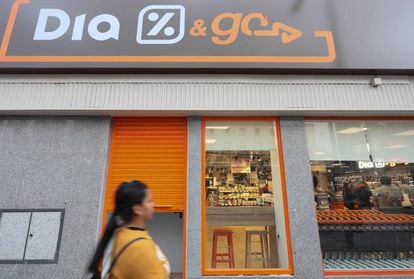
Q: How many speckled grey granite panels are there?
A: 3